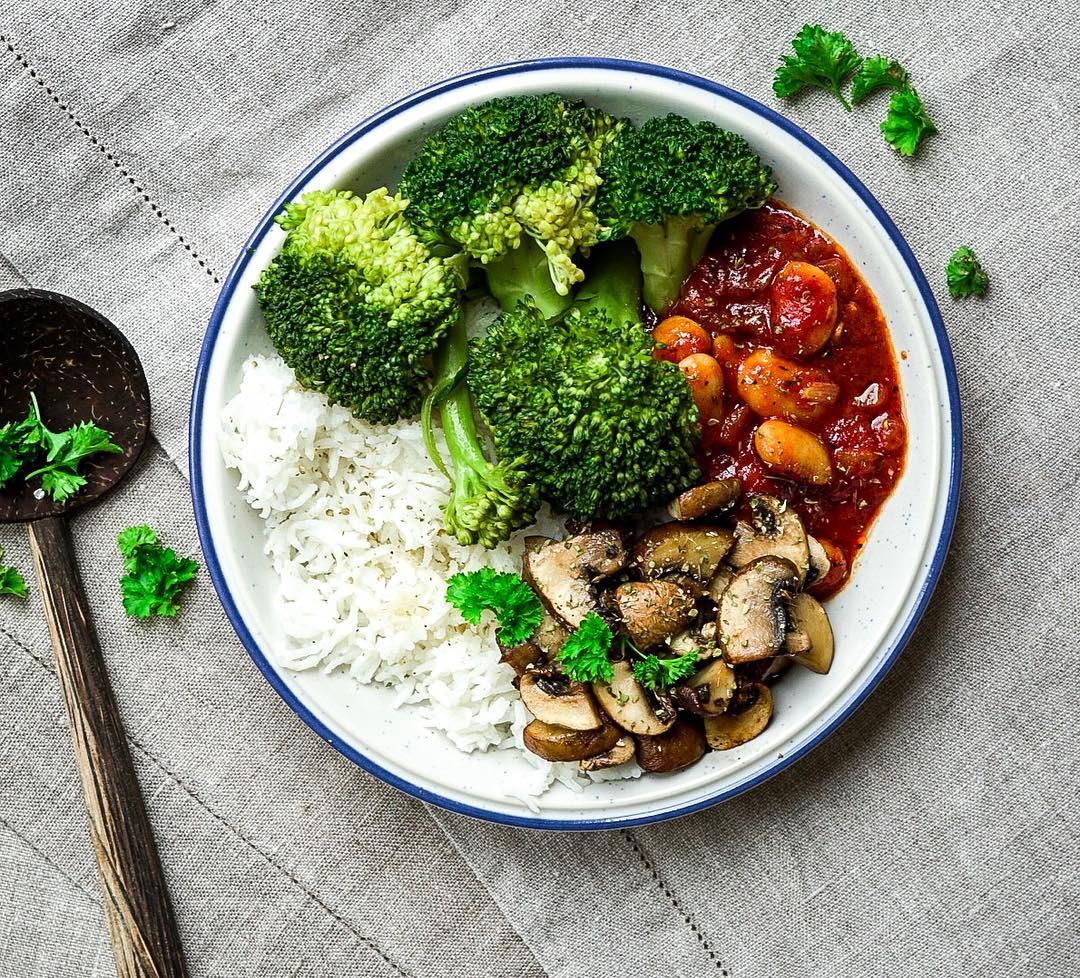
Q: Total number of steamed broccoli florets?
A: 5